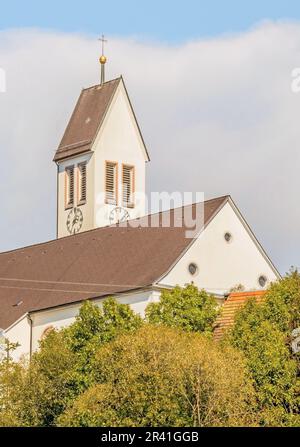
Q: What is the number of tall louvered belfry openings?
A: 4